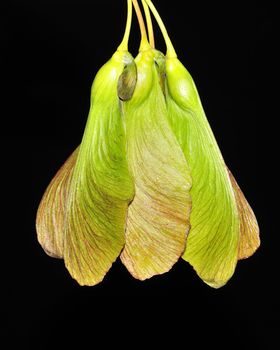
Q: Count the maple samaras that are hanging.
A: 5